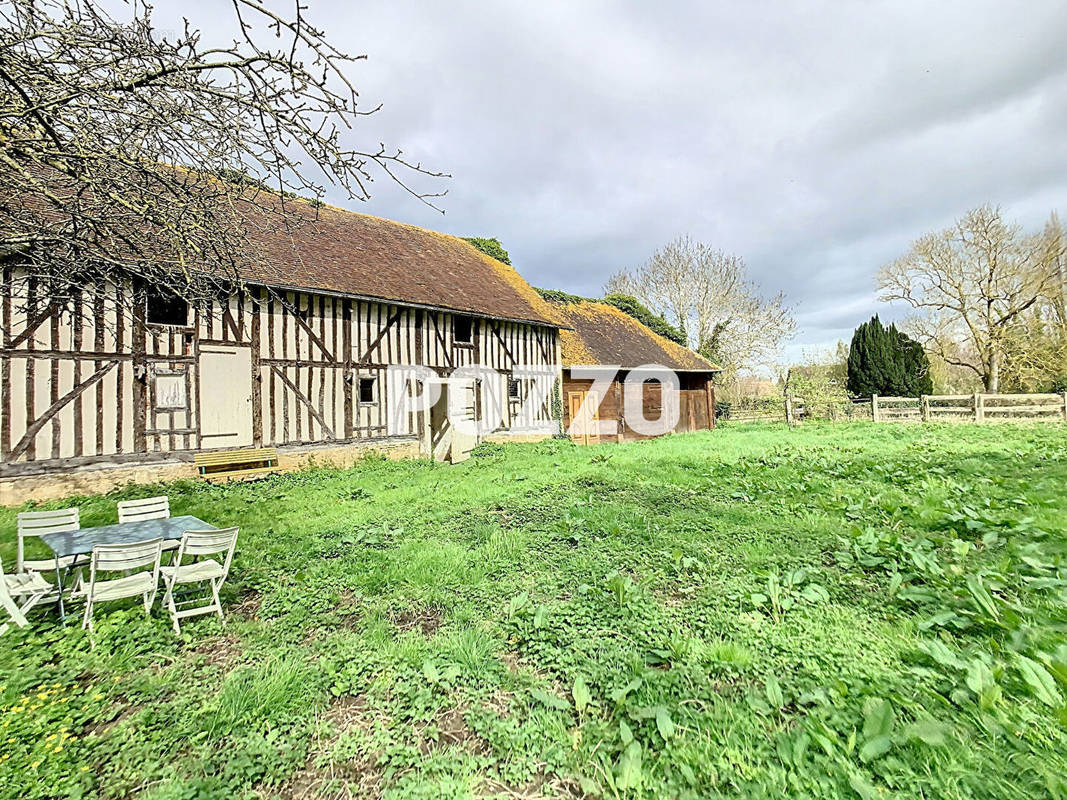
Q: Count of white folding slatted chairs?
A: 5